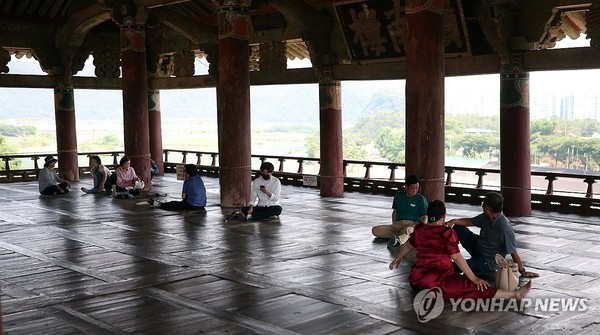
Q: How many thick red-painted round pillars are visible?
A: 7